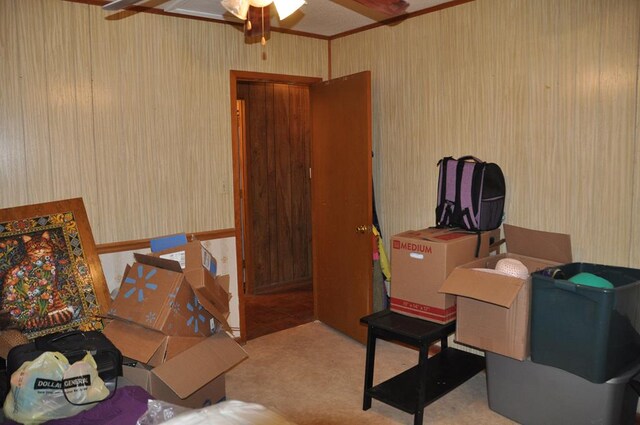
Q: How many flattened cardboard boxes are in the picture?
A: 0